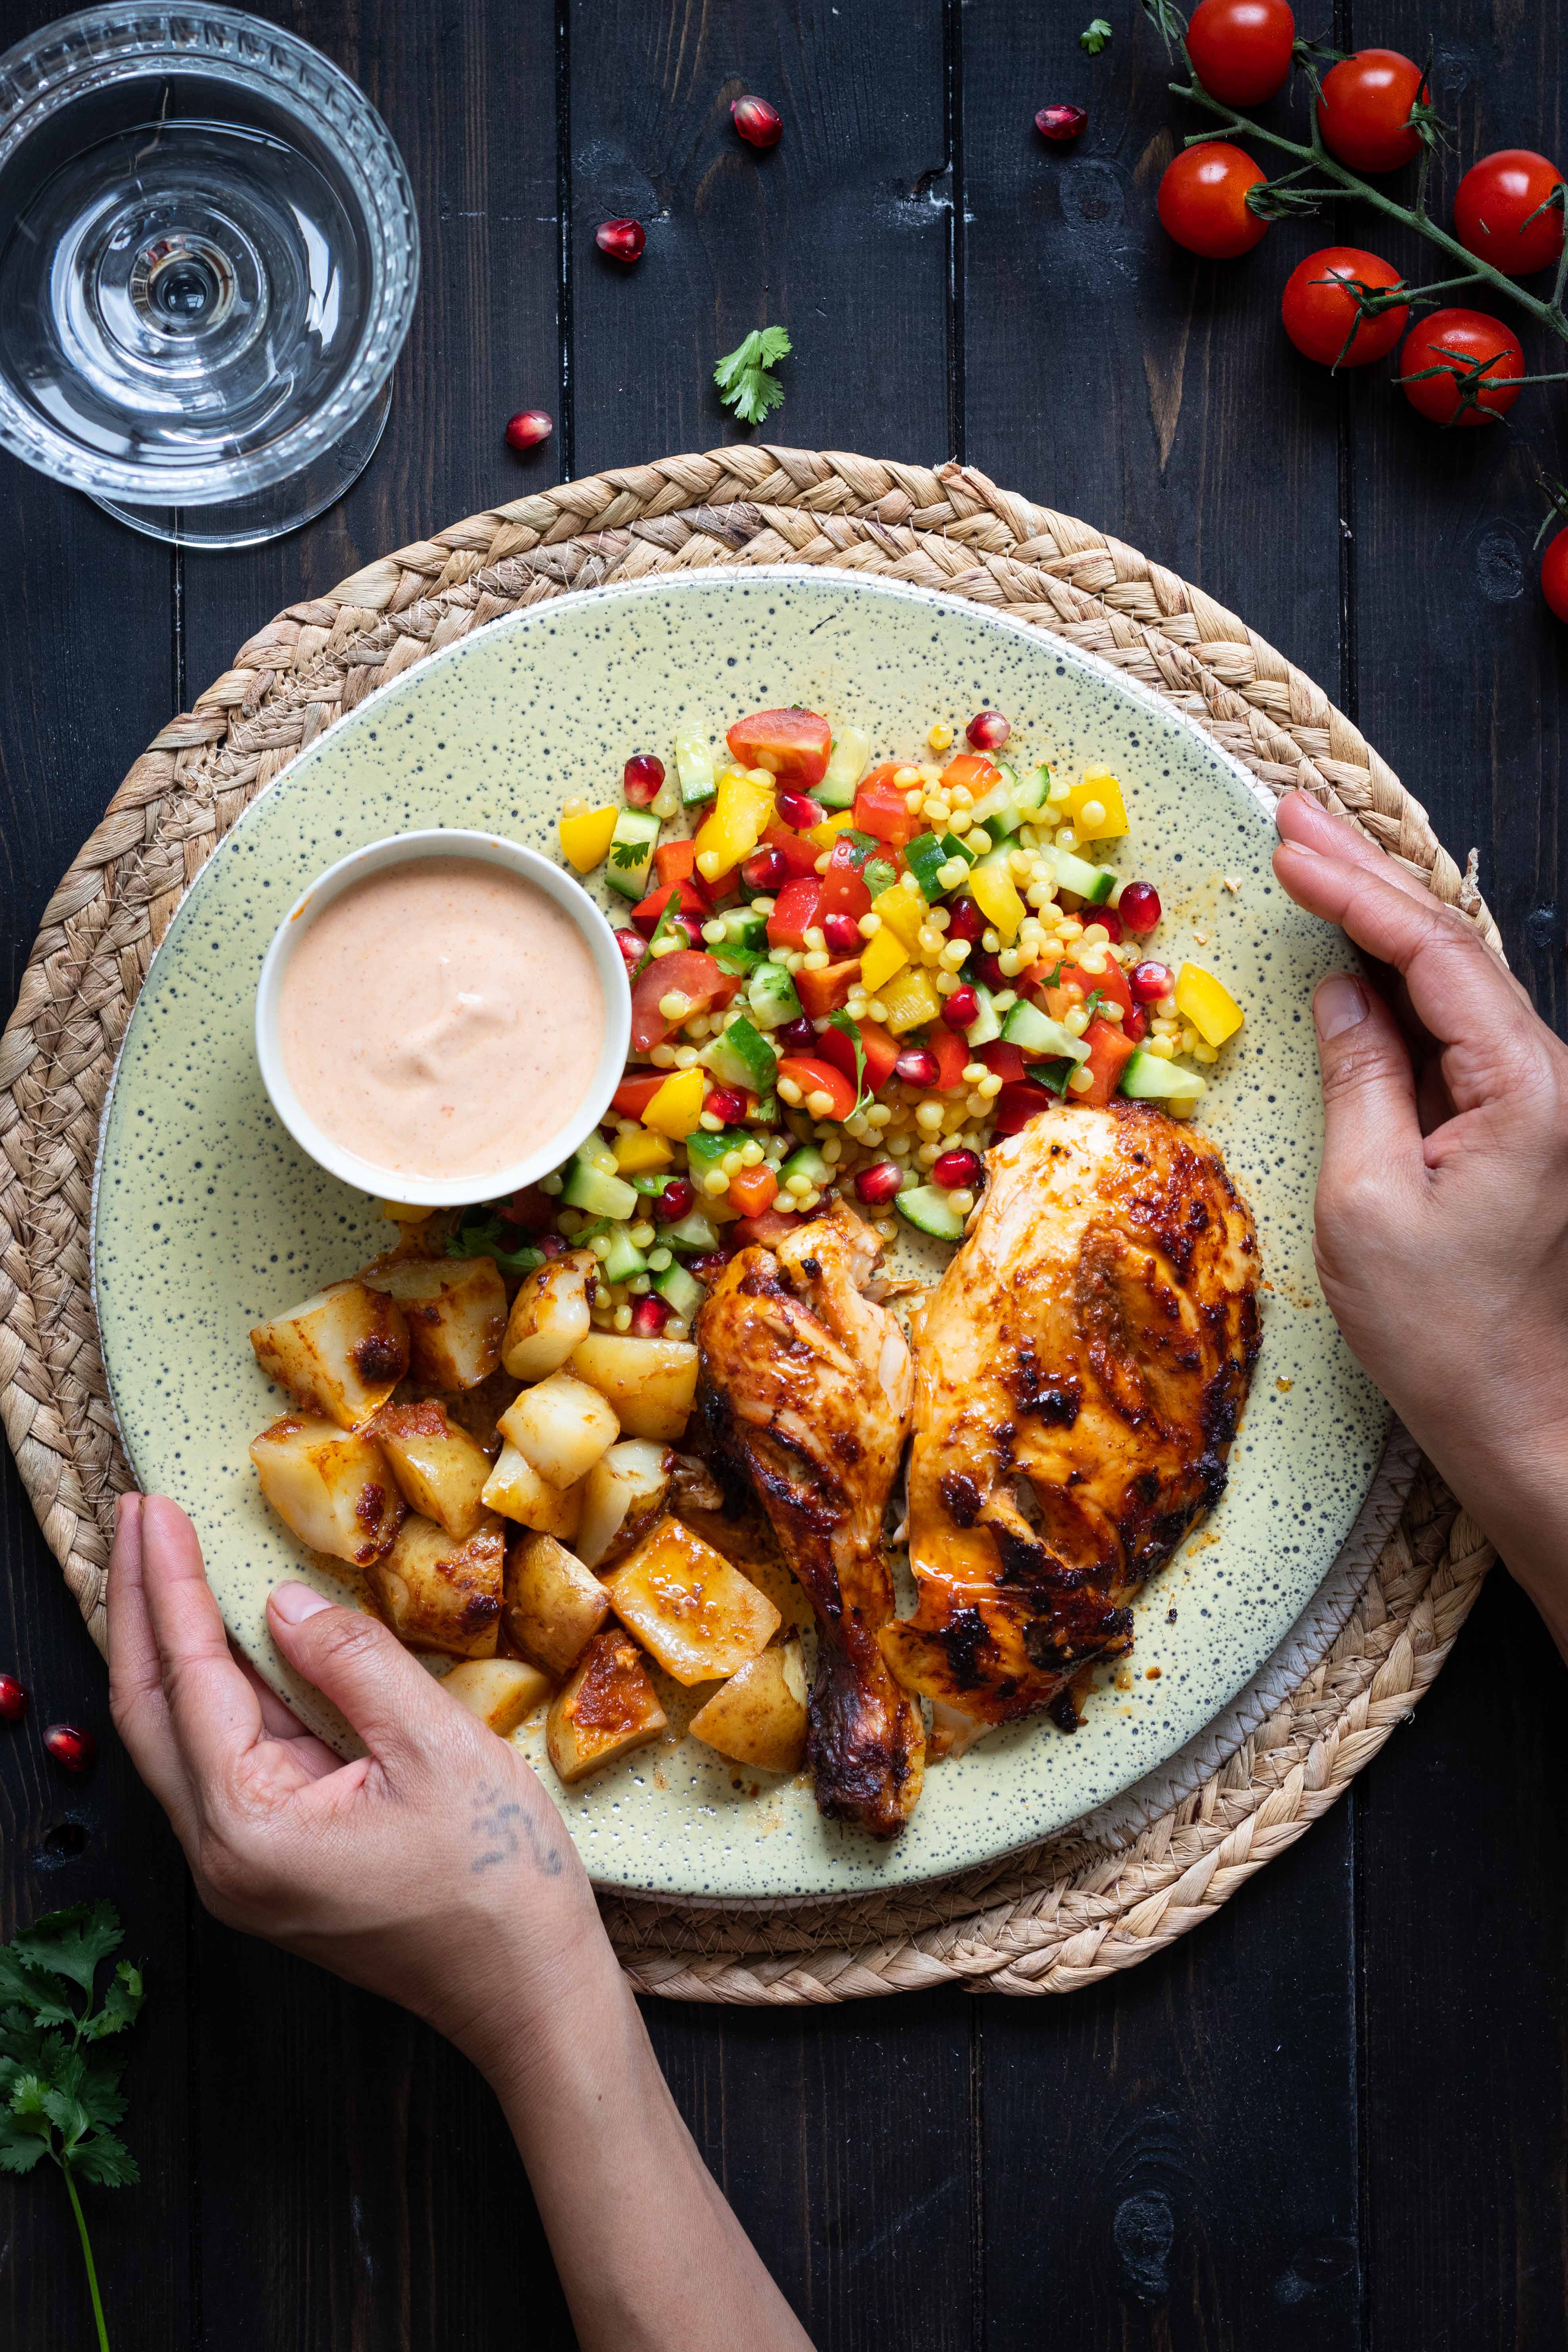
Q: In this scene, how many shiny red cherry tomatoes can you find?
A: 7